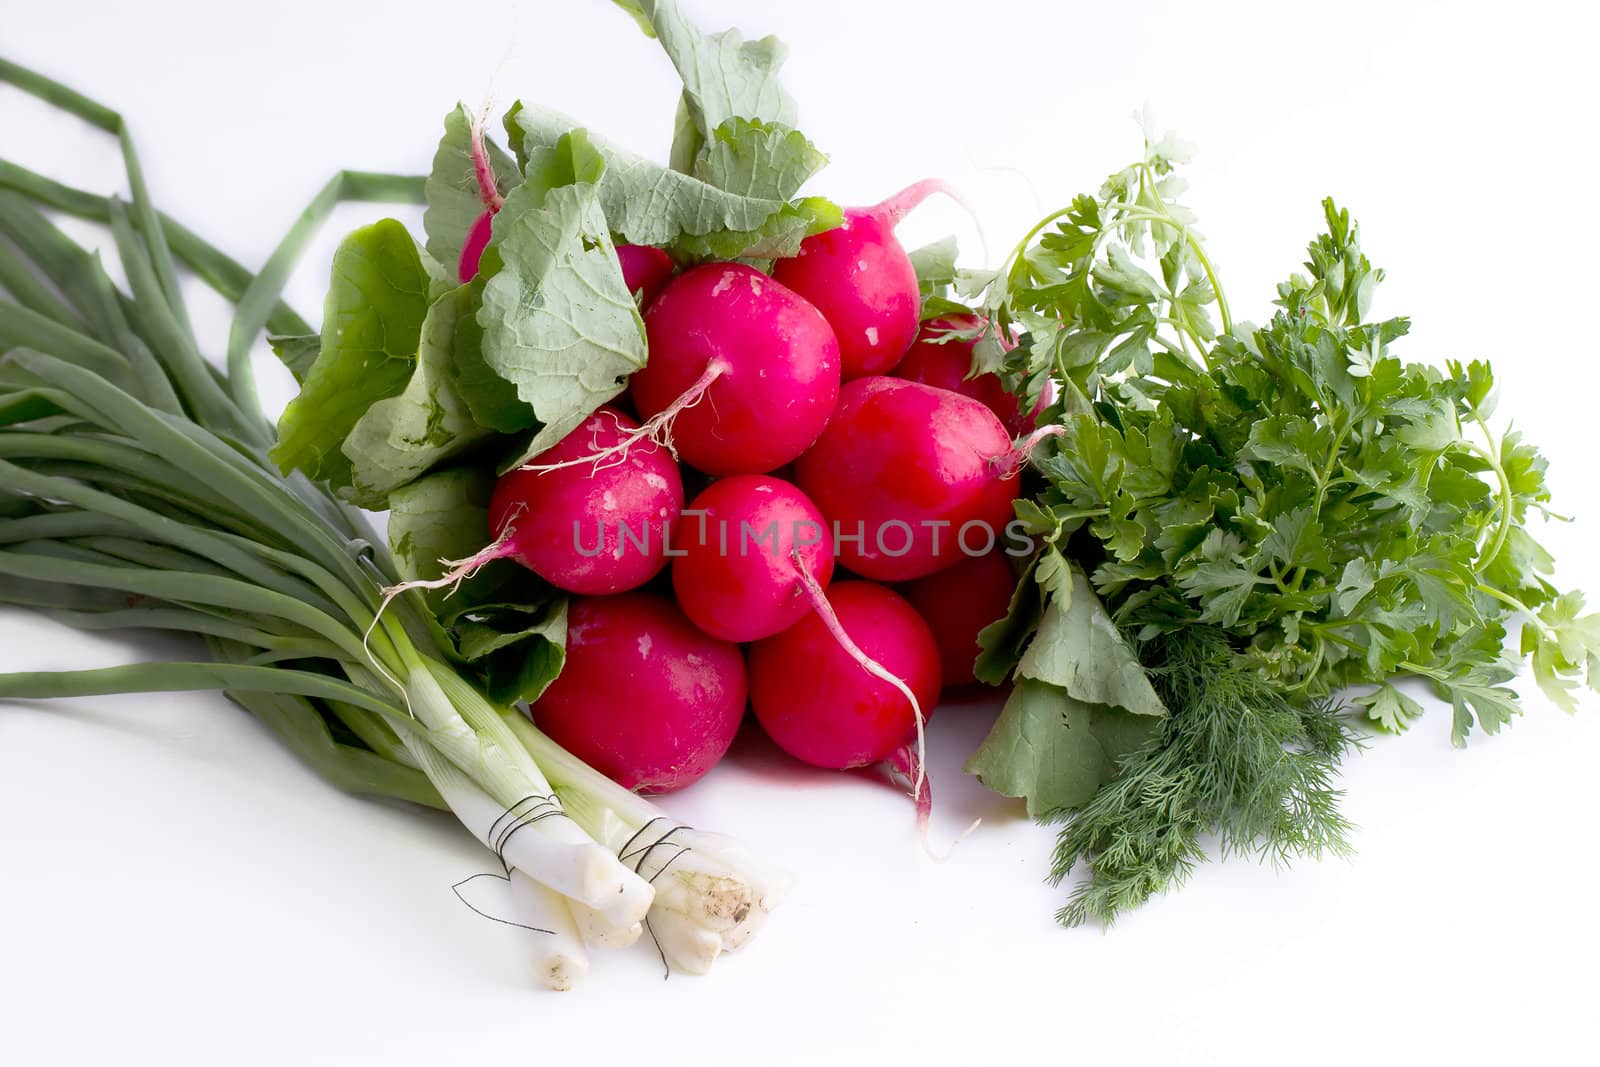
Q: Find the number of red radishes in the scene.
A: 11